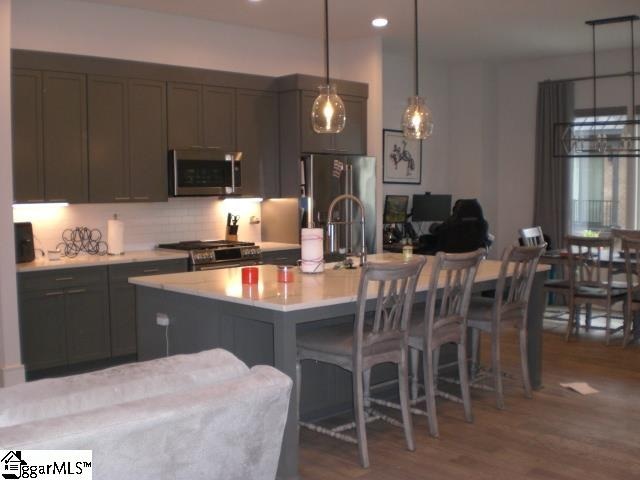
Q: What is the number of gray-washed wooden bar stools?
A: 3